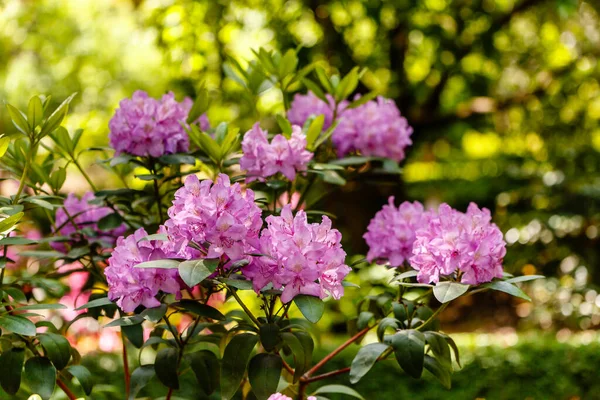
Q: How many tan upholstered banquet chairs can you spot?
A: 0